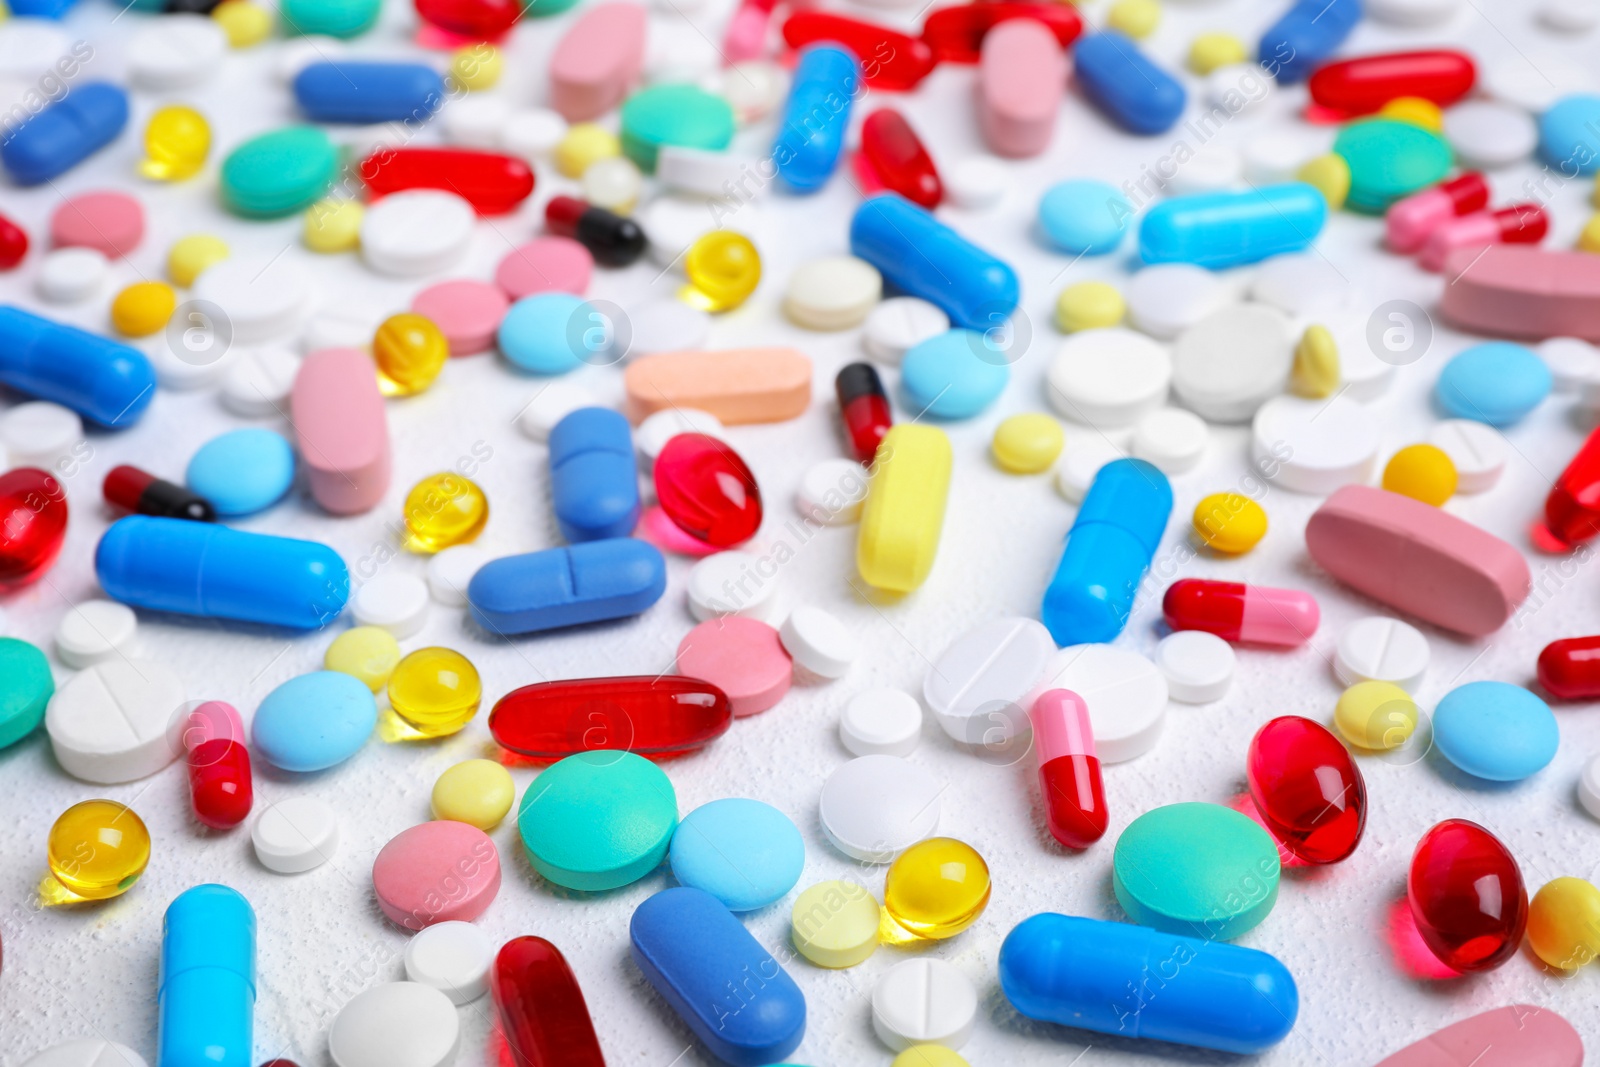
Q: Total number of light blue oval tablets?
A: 9